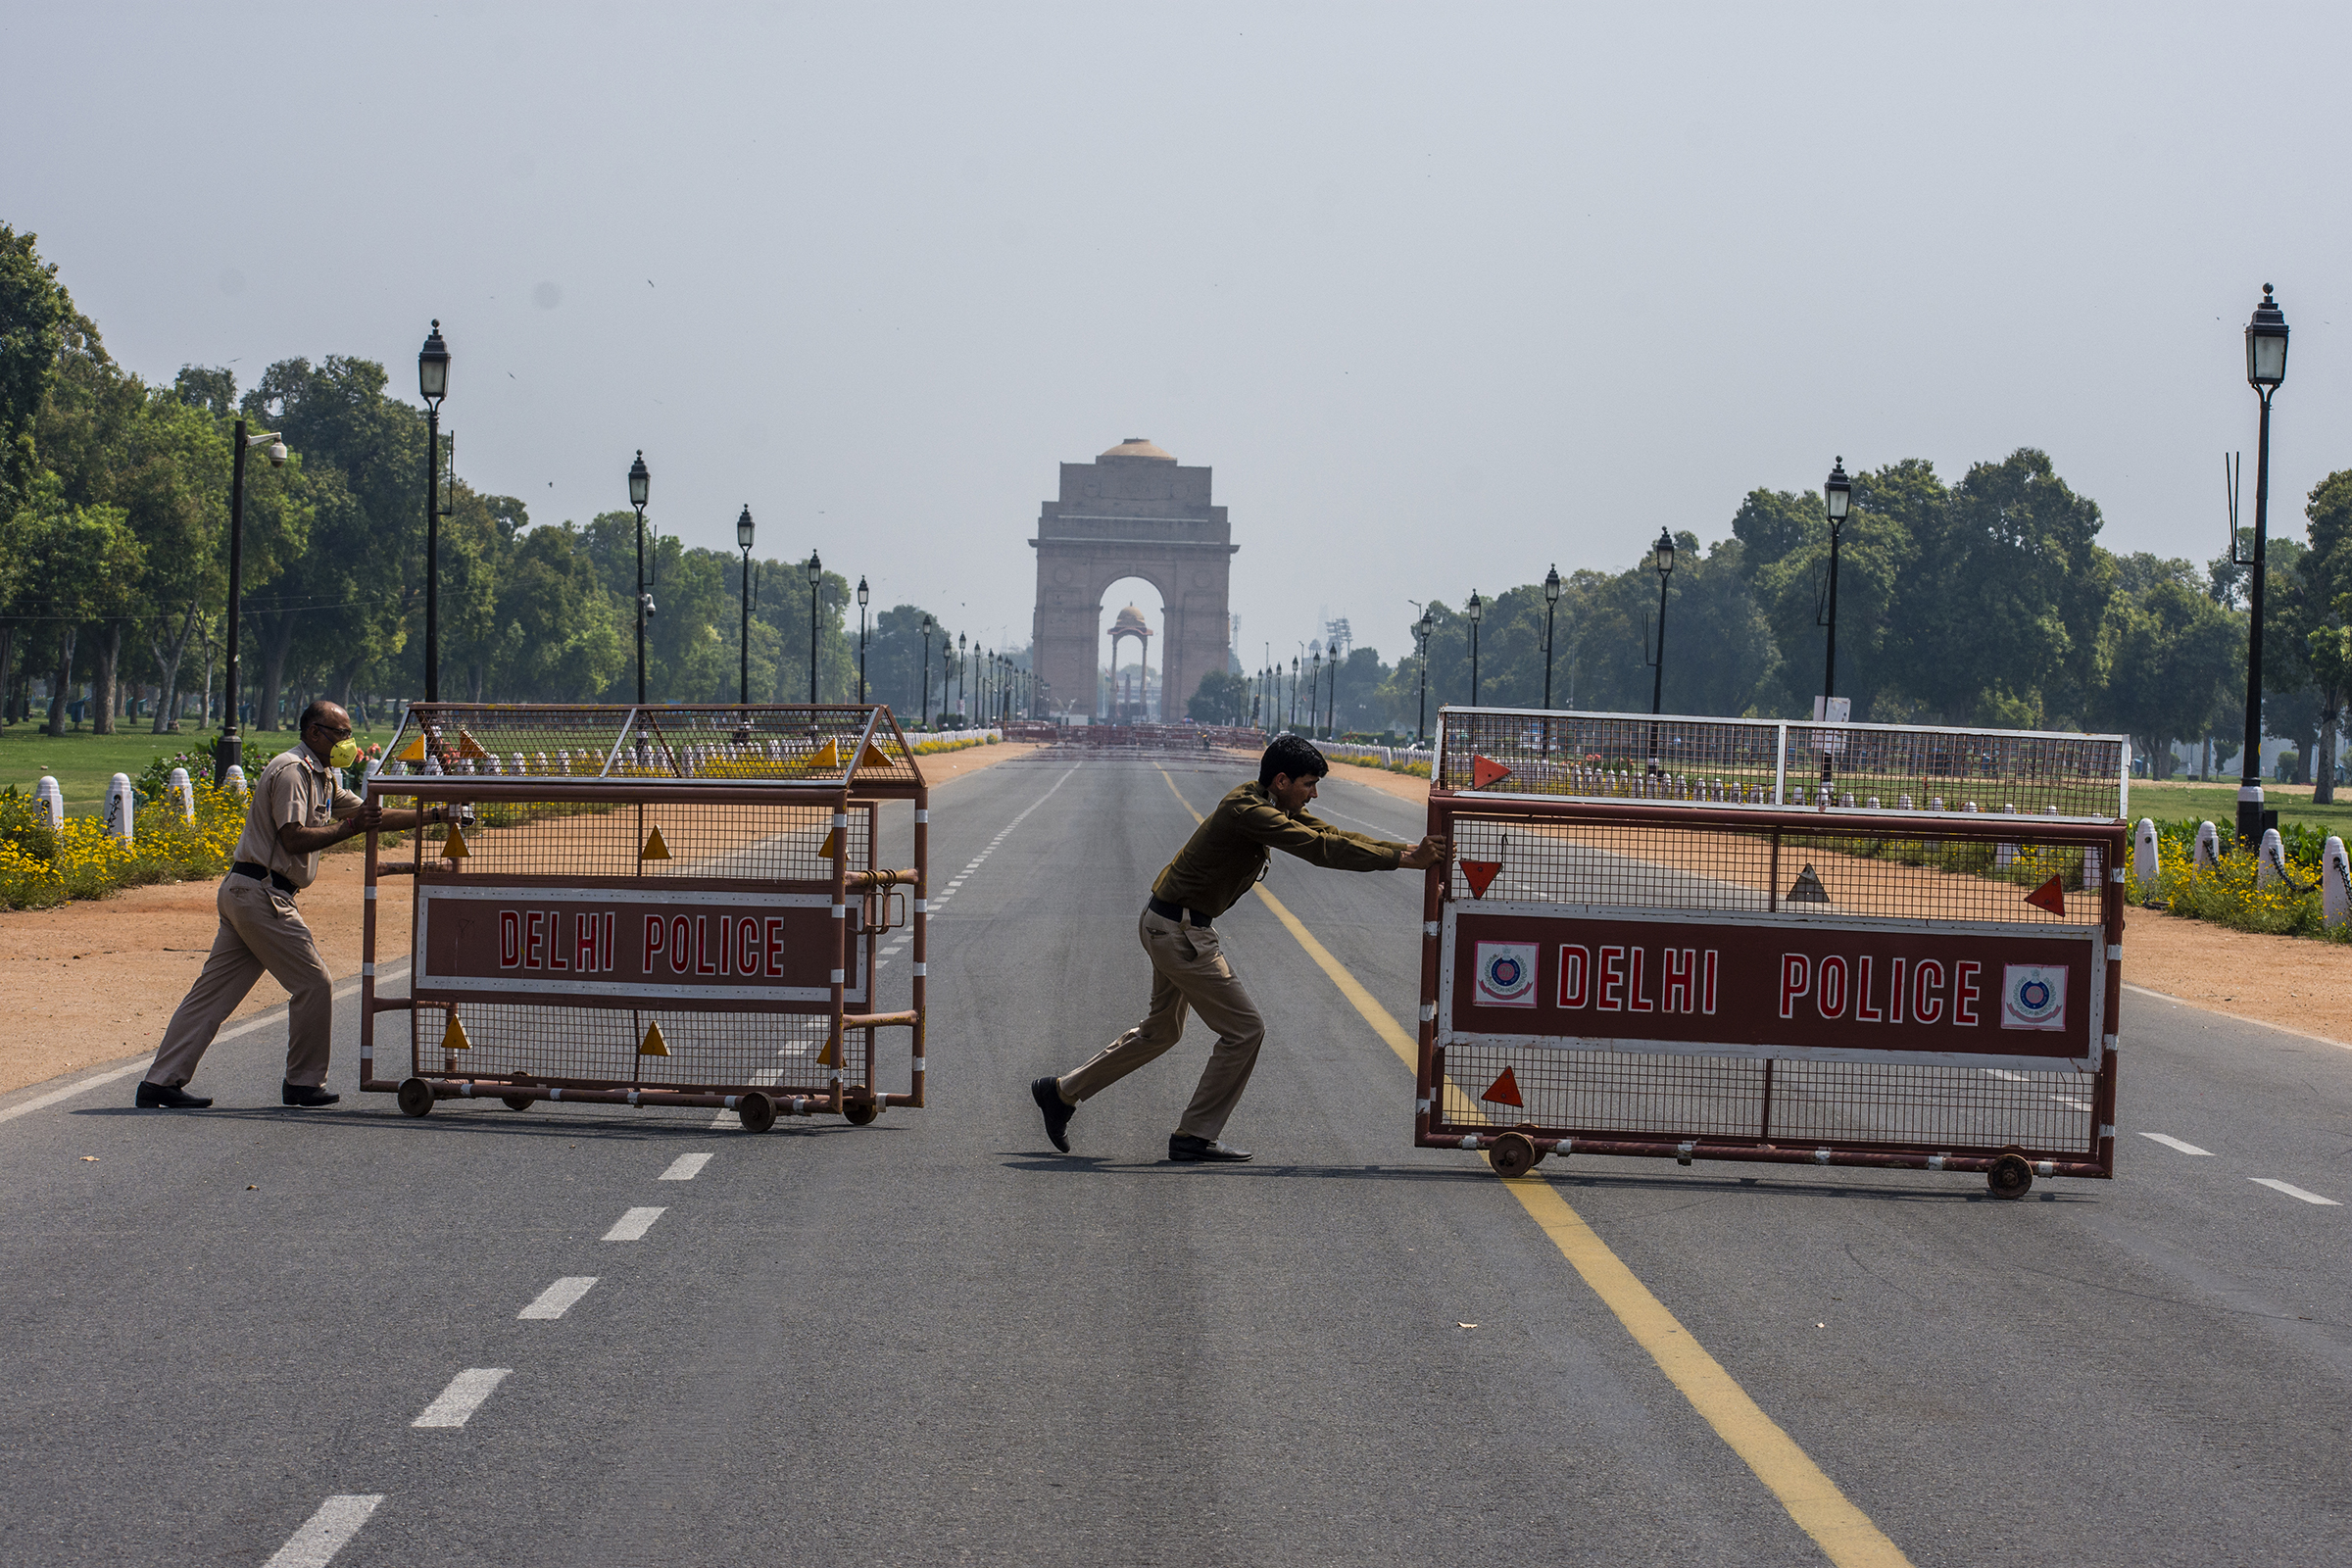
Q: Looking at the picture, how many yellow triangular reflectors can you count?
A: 10